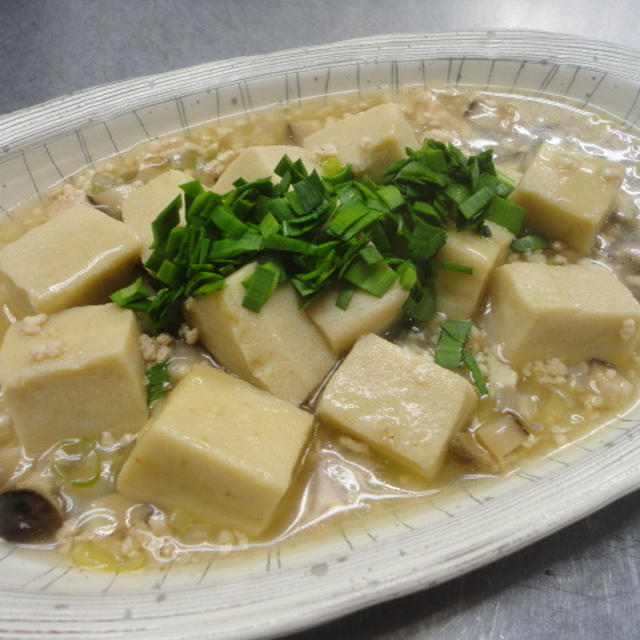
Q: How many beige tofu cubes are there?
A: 12